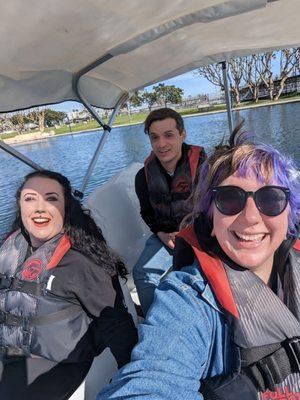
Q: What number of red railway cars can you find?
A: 0